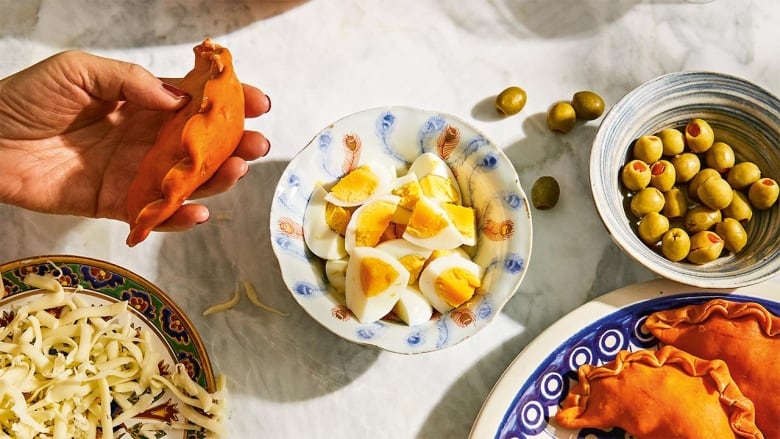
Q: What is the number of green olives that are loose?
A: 4